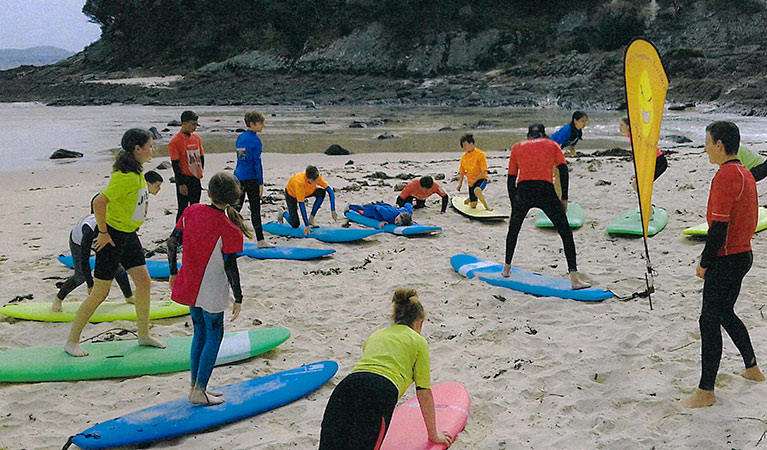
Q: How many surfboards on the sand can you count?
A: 13